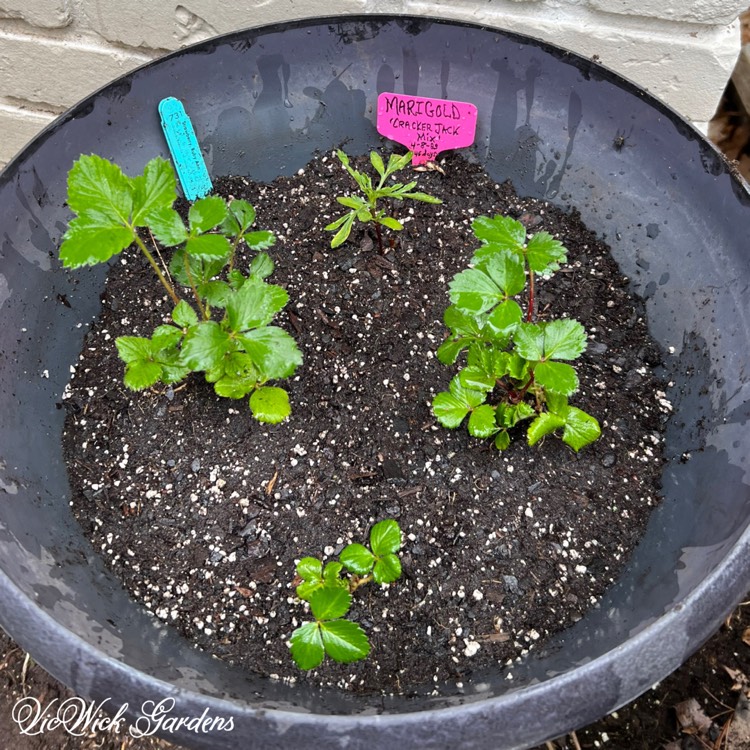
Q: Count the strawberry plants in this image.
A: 3